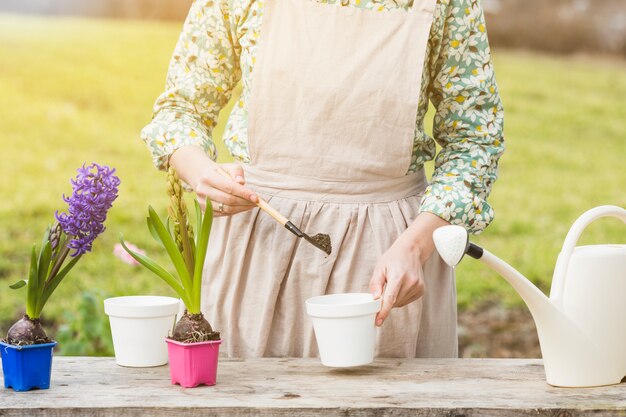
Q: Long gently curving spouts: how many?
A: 1